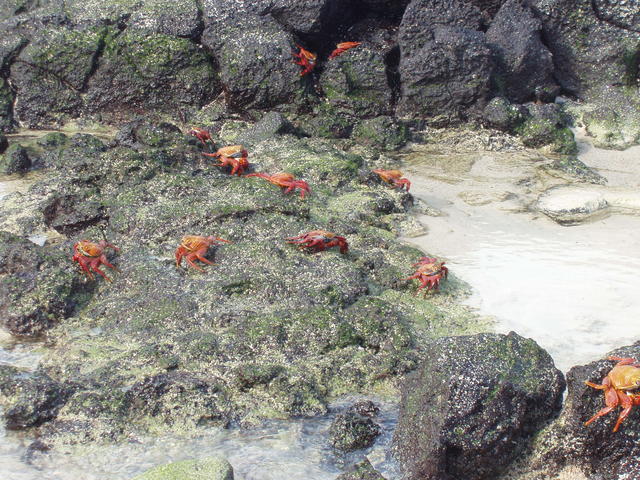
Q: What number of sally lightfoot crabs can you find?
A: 11